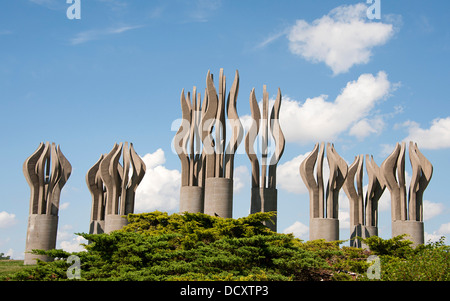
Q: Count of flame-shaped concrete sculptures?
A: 9